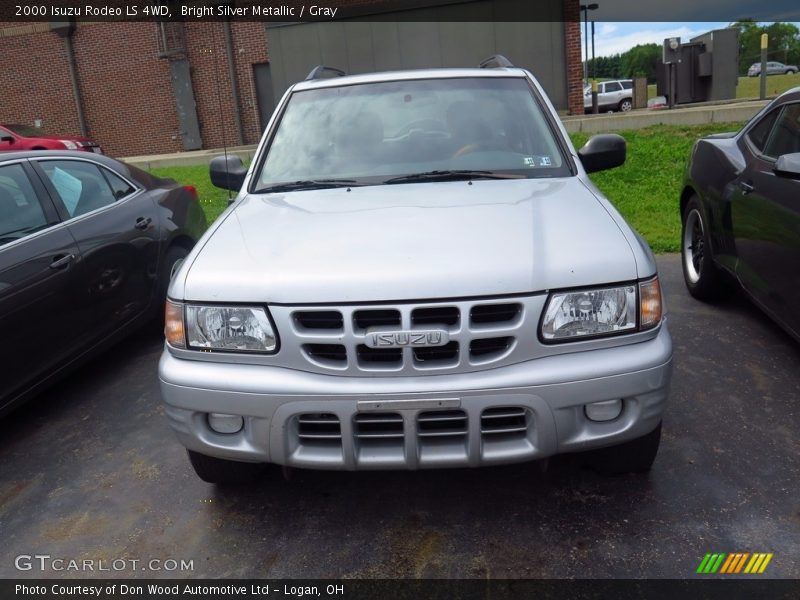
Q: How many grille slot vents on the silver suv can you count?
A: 12